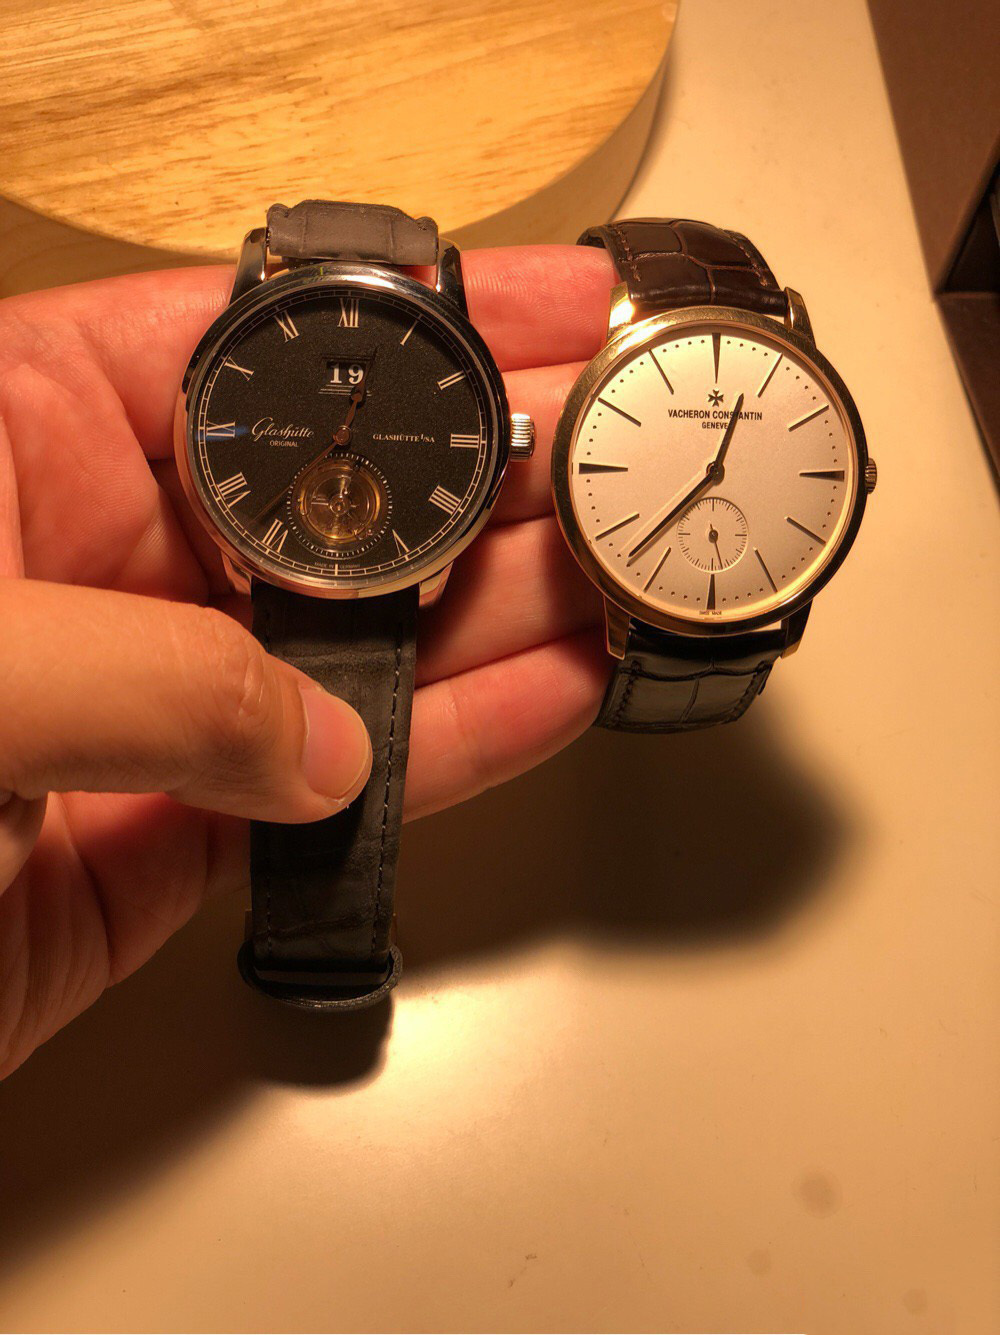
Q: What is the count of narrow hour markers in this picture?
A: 8